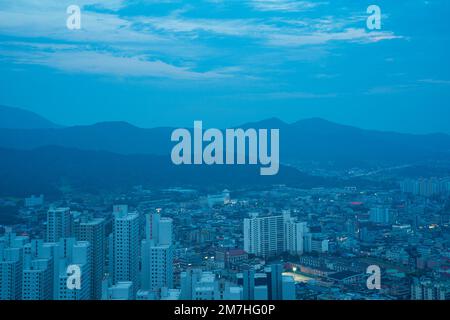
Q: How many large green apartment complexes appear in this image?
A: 0